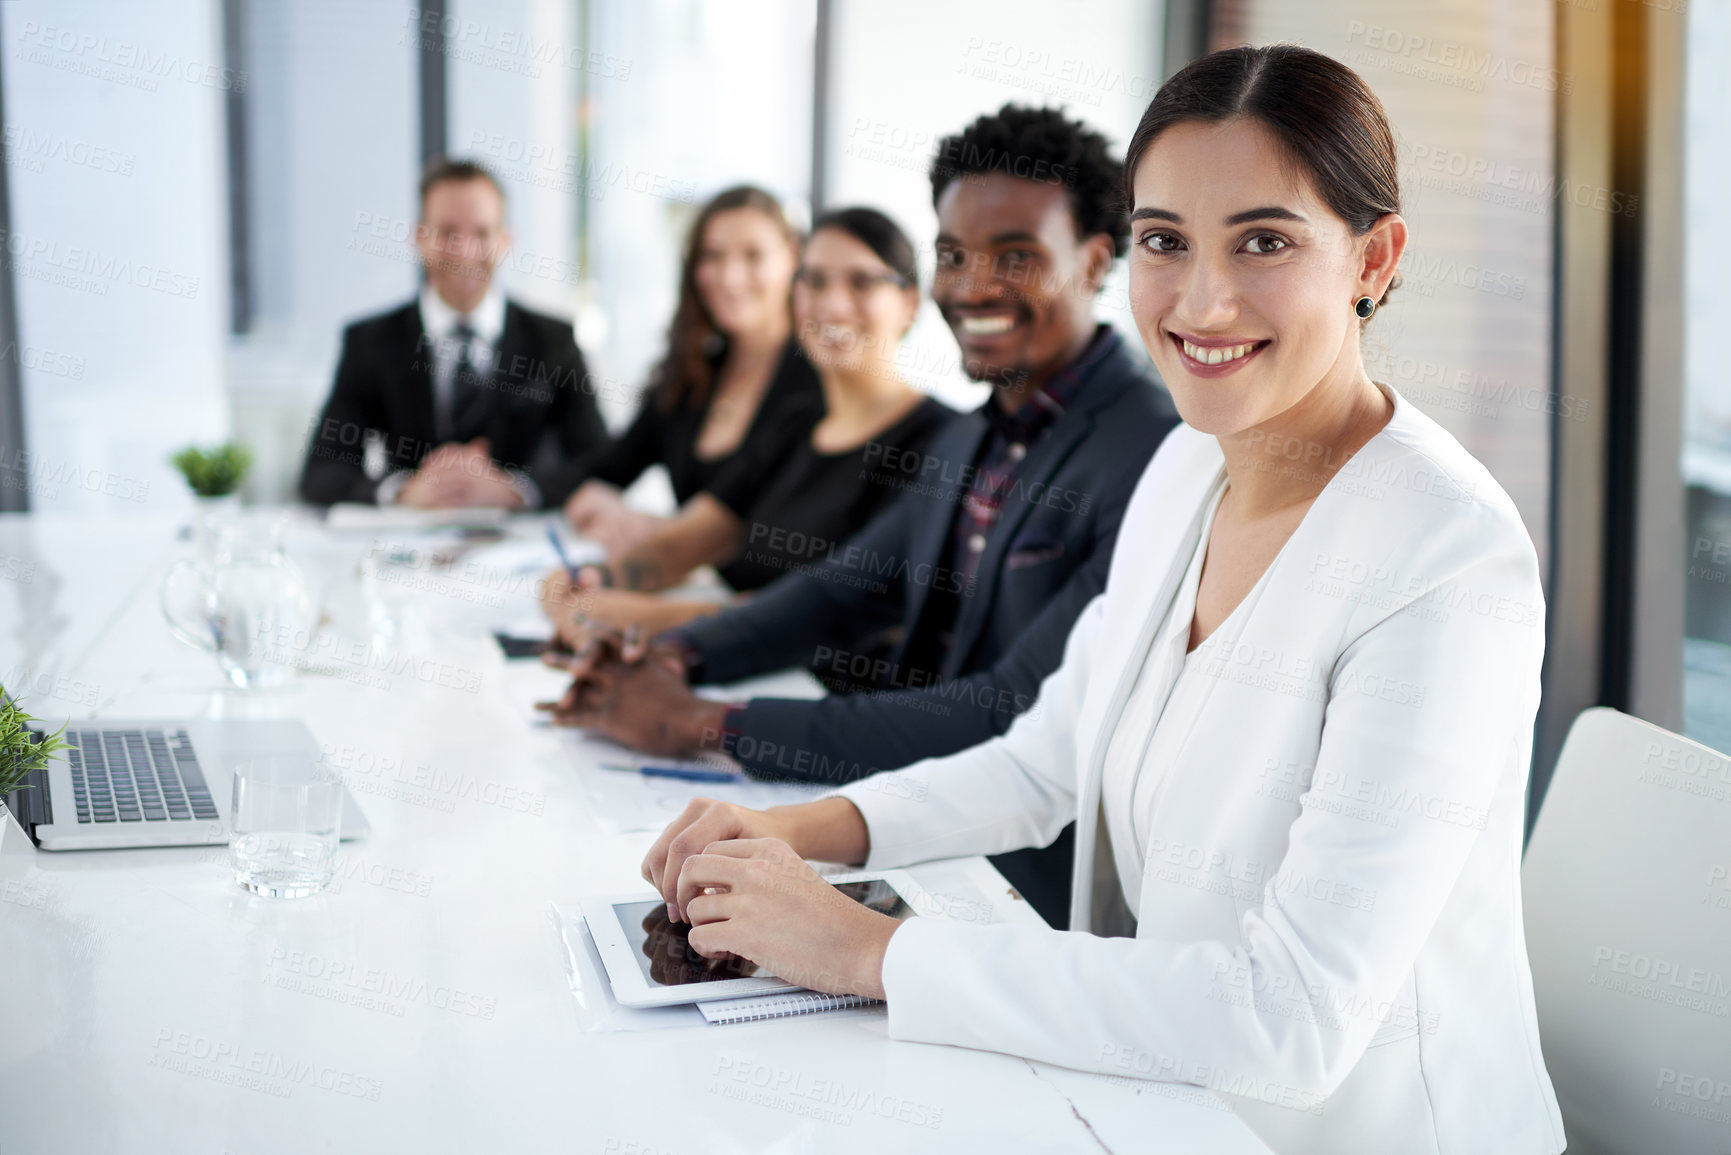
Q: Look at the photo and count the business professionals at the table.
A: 5